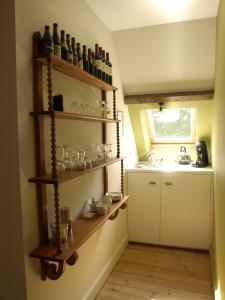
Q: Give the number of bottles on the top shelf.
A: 13